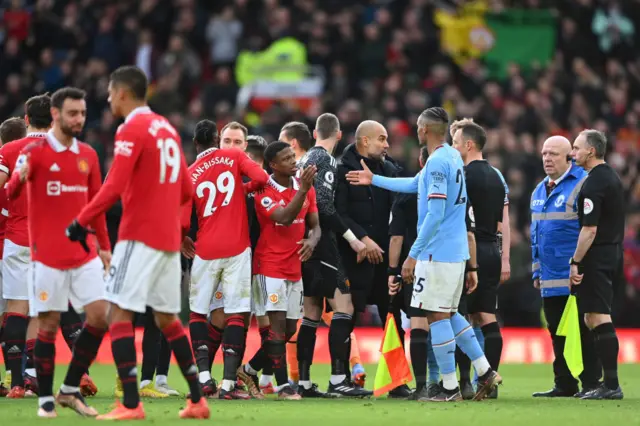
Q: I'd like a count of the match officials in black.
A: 3